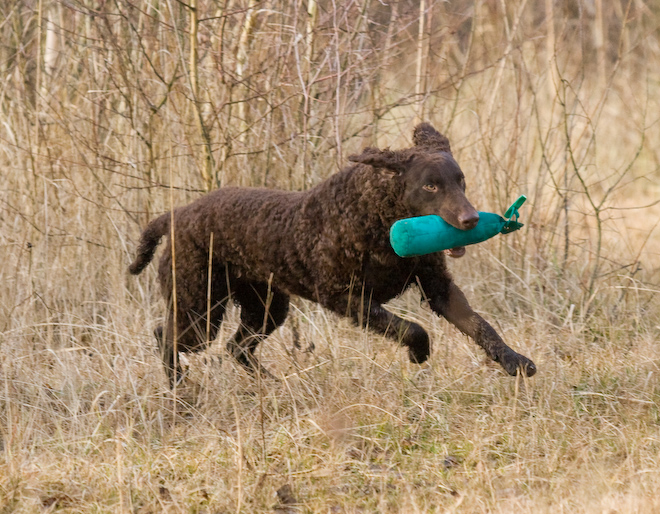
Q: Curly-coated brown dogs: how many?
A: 1